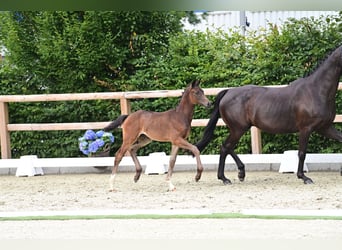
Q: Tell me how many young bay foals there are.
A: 1